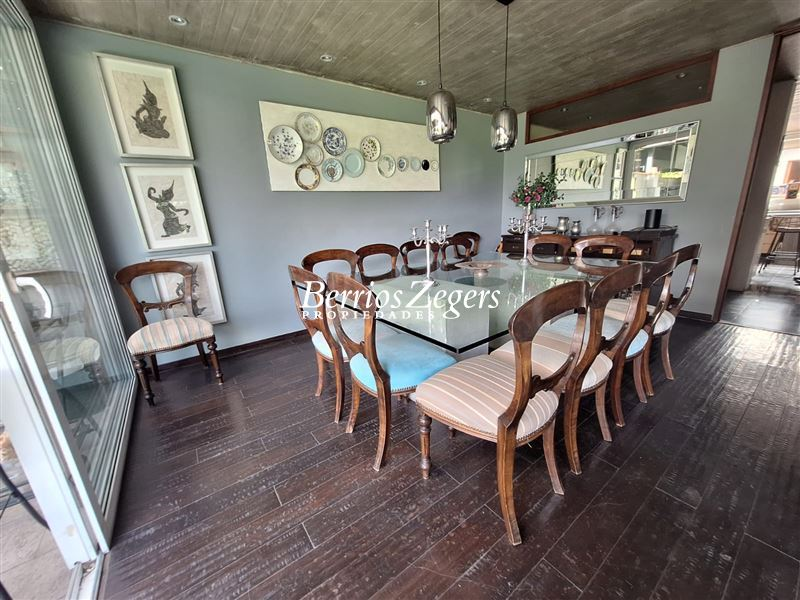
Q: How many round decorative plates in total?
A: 13